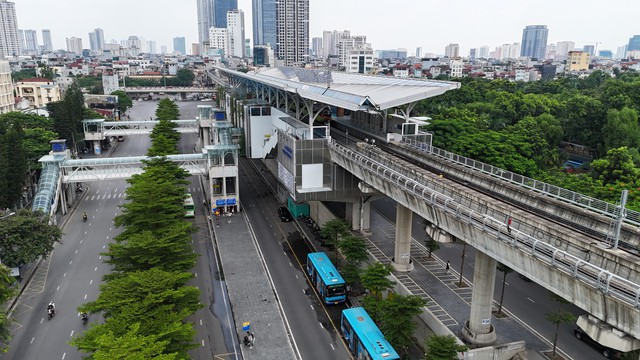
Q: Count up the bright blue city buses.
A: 2